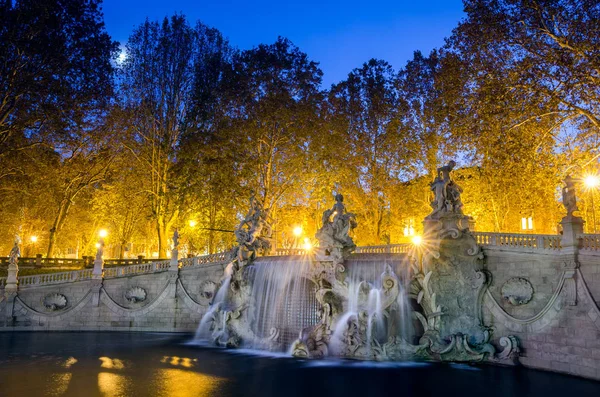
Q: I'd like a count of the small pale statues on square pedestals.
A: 4